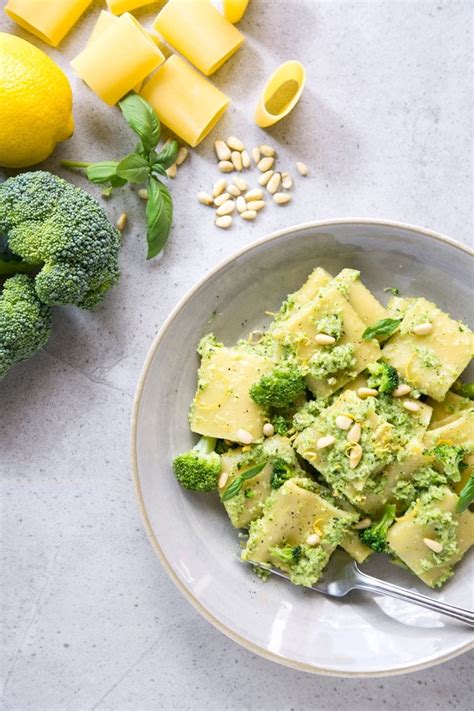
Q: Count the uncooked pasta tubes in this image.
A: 8